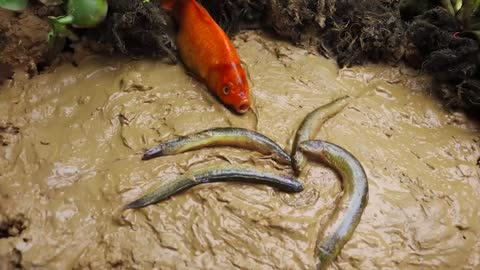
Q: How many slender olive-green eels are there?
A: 4